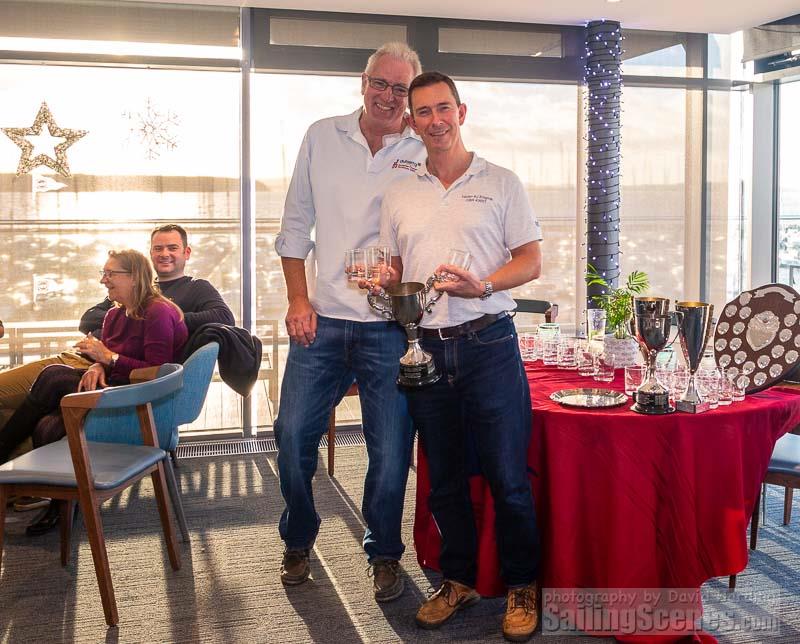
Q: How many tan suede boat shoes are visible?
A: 2